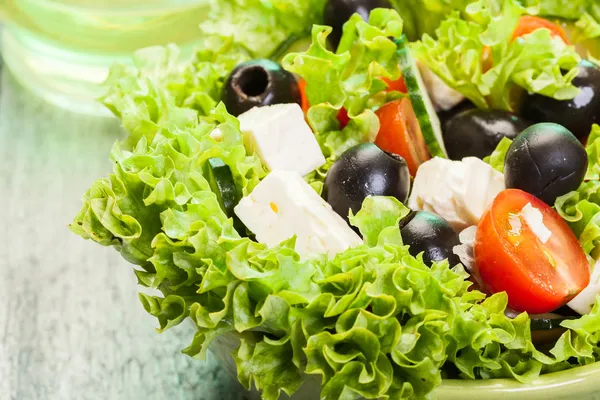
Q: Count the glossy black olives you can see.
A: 7